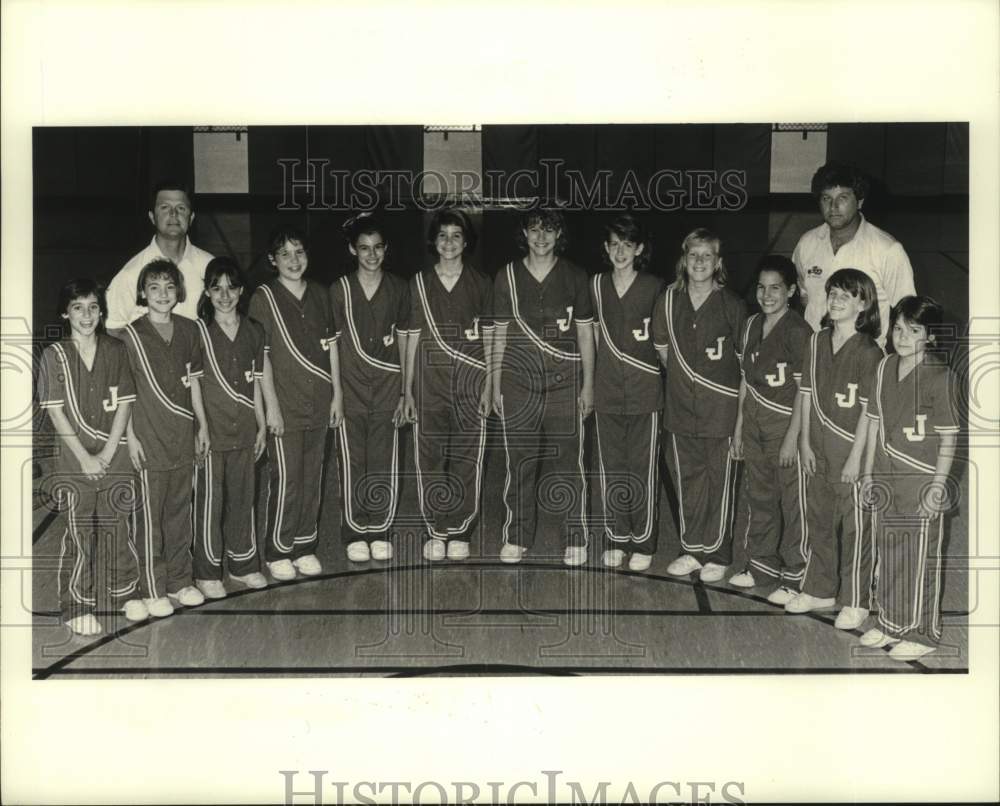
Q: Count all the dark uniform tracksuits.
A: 12